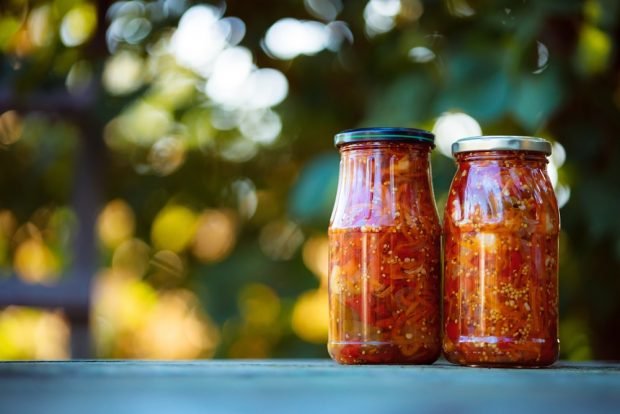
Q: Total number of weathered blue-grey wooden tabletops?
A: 1